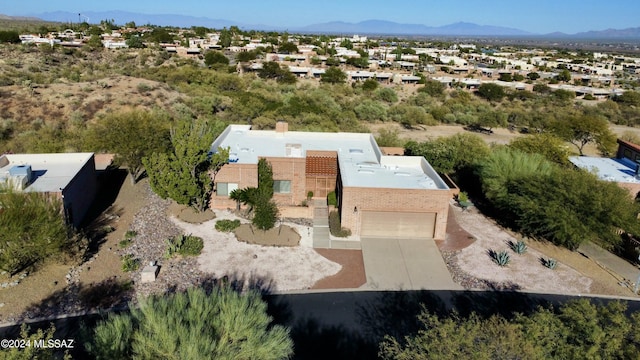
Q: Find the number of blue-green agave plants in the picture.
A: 3